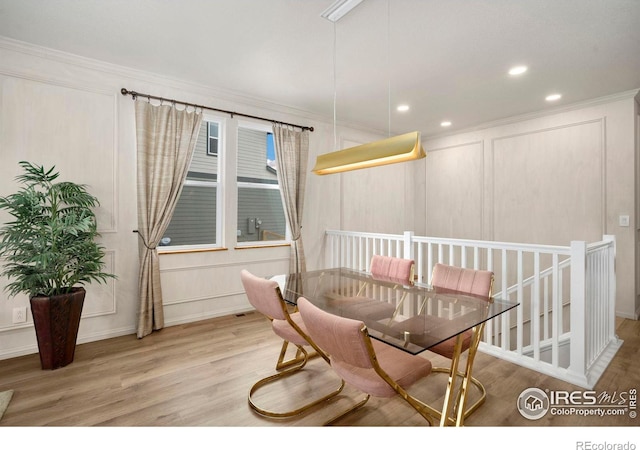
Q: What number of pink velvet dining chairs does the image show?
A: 4